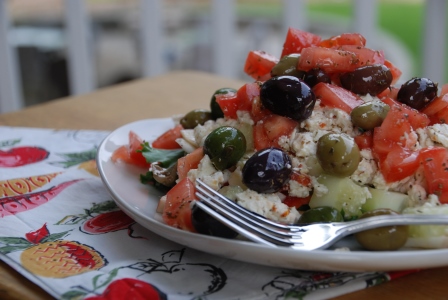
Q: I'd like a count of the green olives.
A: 8